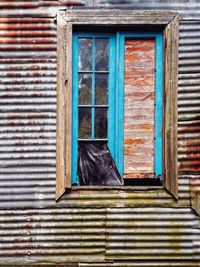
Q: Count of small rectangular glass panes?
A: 6